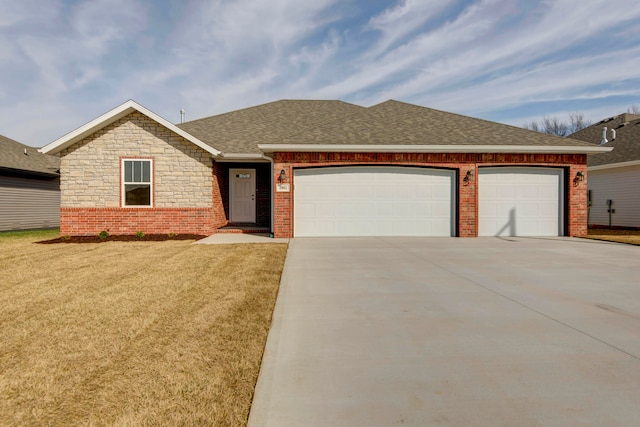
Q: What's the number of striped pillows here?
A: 0